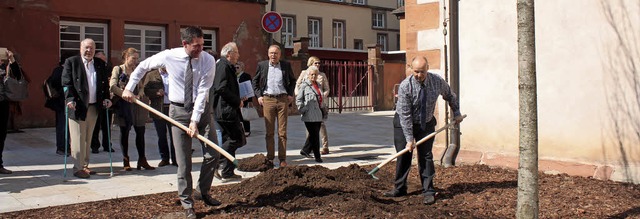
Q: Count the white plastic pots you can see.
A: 0